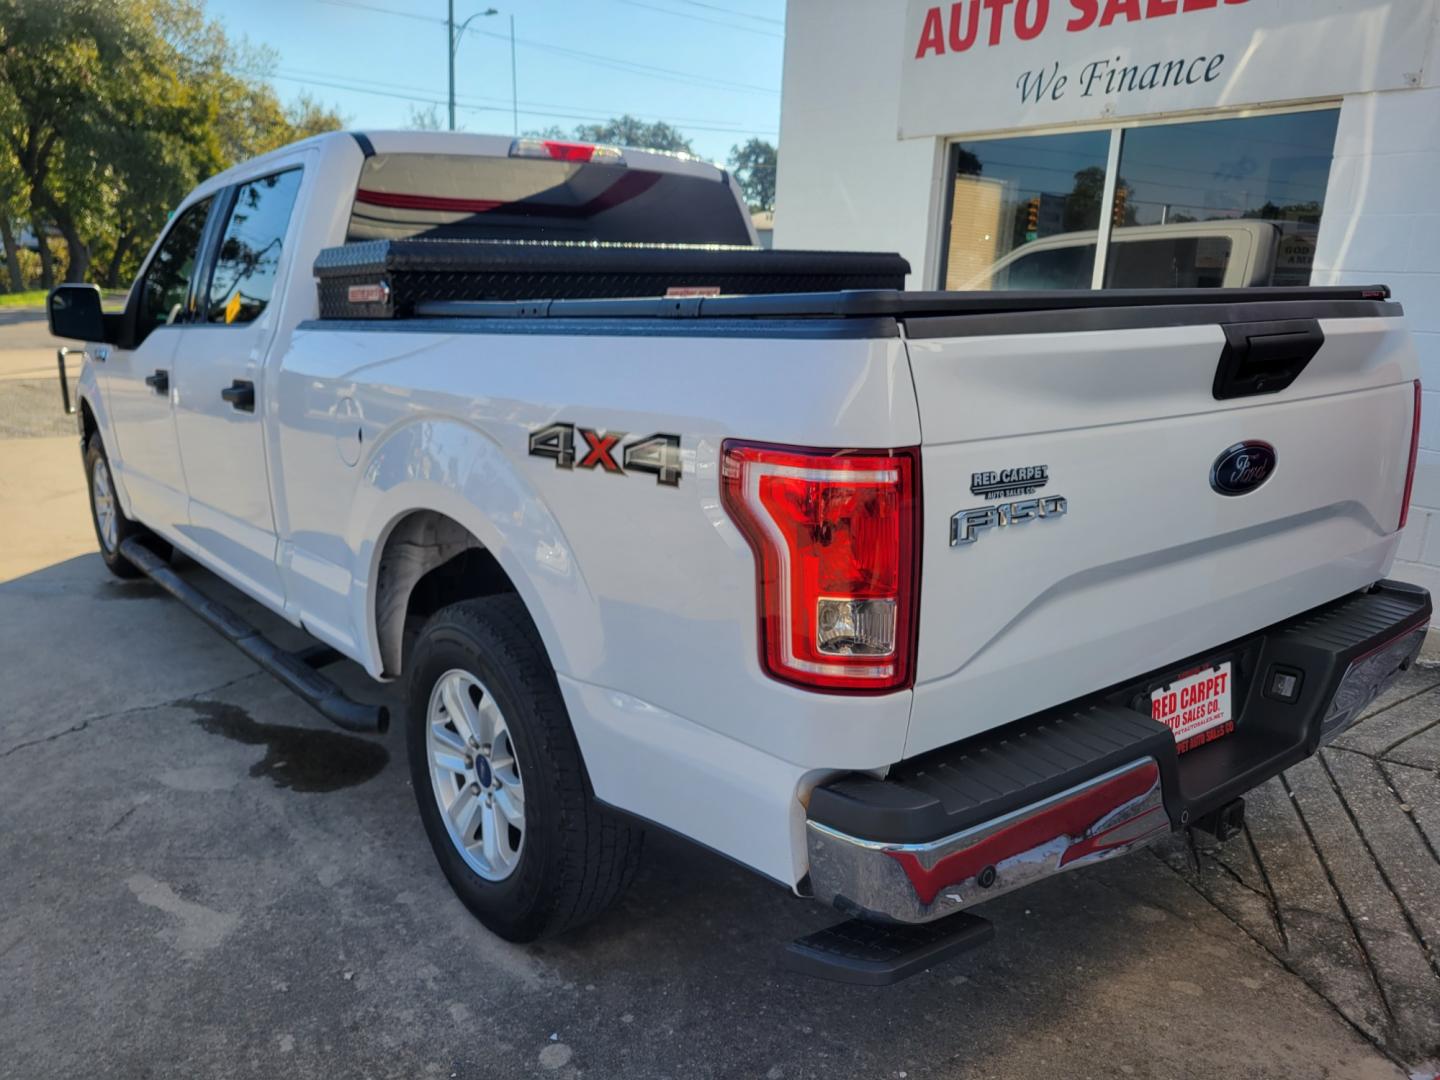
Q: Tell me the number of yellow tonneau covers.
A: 0